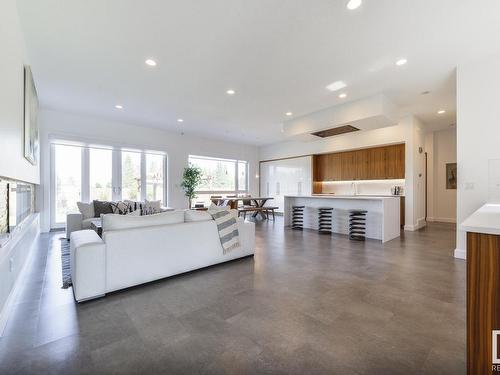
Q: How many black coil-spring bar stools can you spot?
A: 3